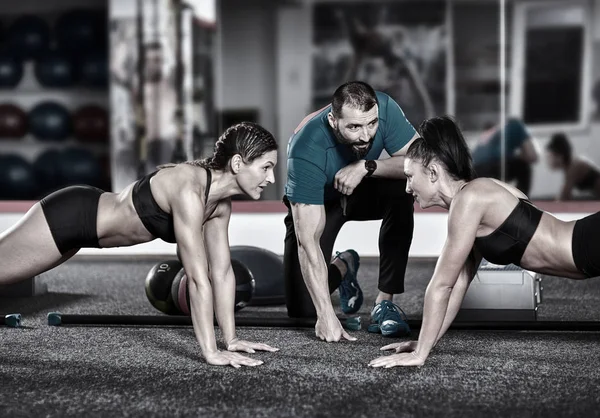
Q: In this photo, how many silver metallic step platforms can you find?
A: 1